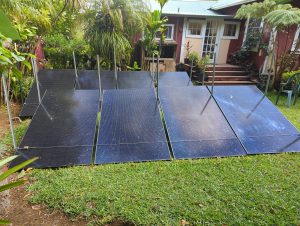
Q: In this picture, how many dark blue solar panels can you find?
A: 8